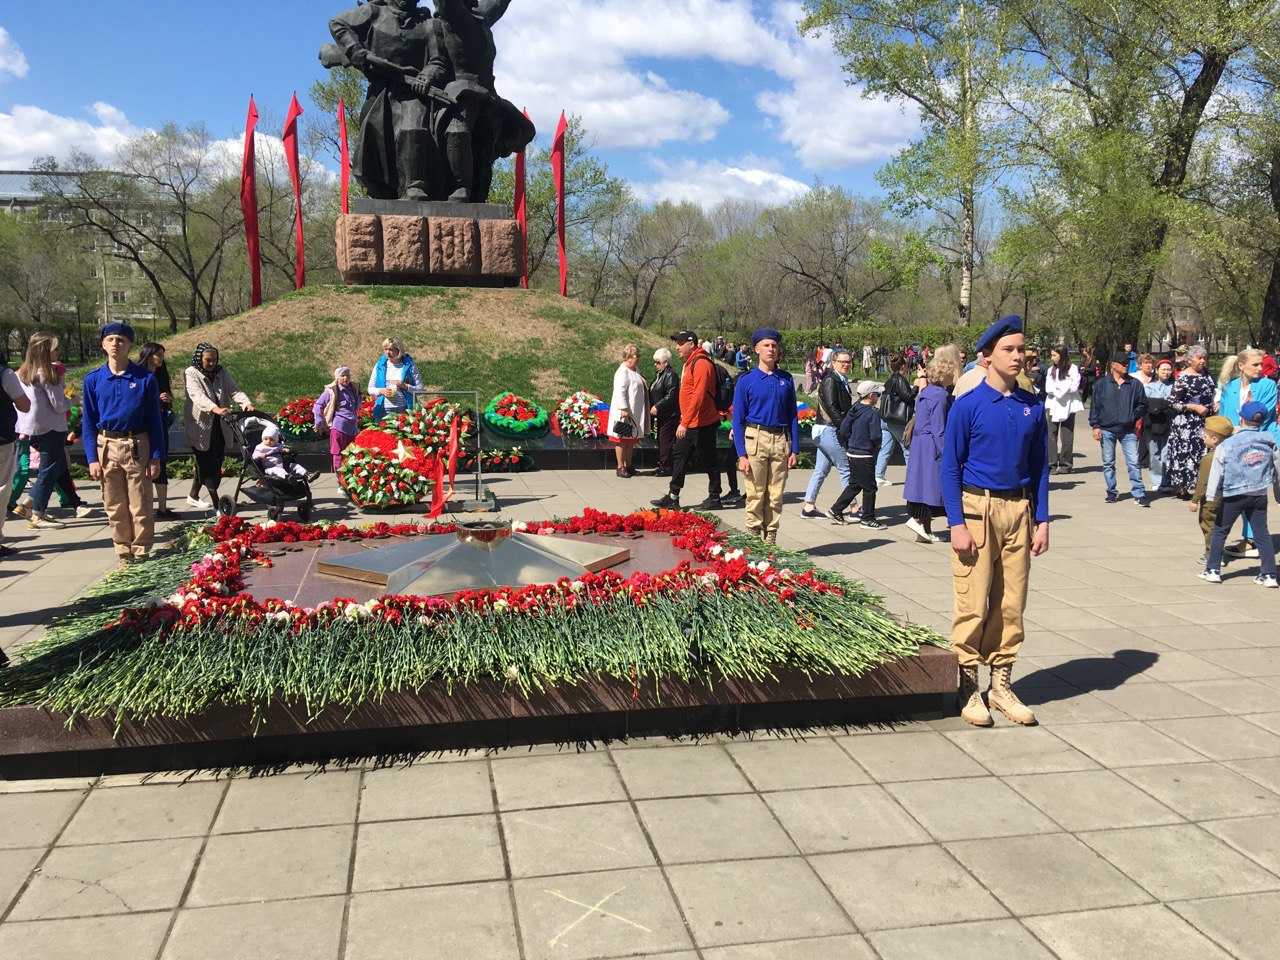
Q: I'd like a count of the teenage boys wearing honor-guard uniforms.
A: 3